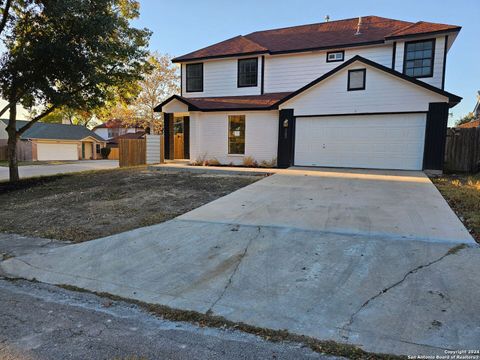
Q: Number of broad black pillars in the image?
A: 2